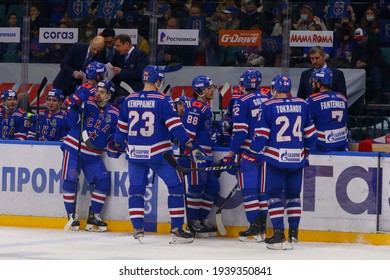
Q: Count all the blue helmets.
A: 10